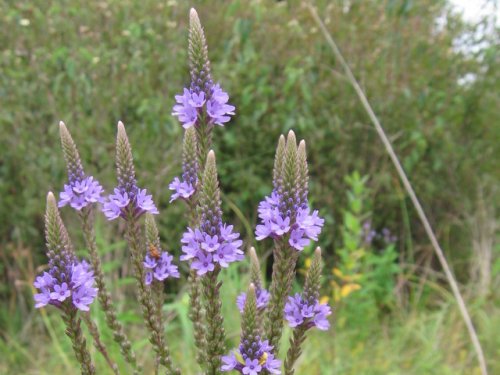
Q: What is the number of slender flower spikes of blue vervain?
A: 13